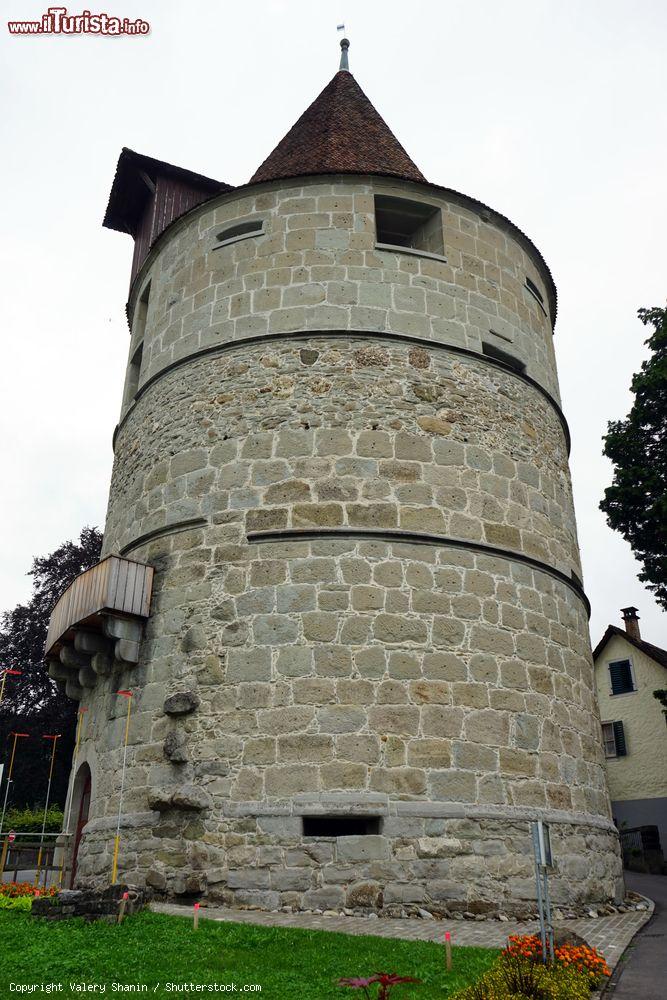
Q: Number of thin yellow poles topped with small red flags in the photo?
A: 5